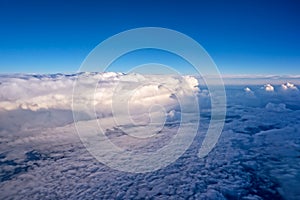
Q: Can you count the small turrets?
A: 3